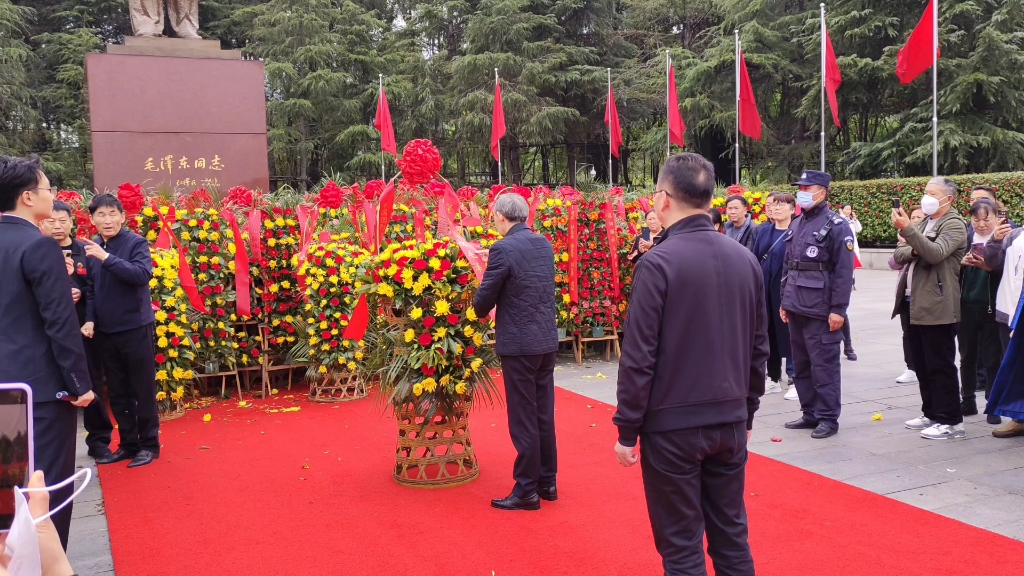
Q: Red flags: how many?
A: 7